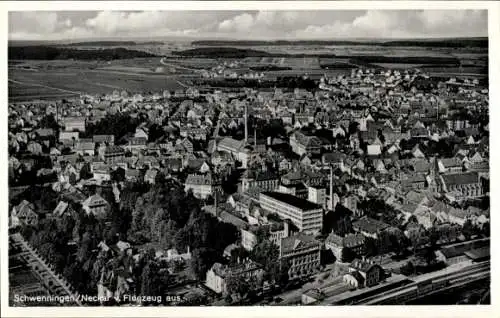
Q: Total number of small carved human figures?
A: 0